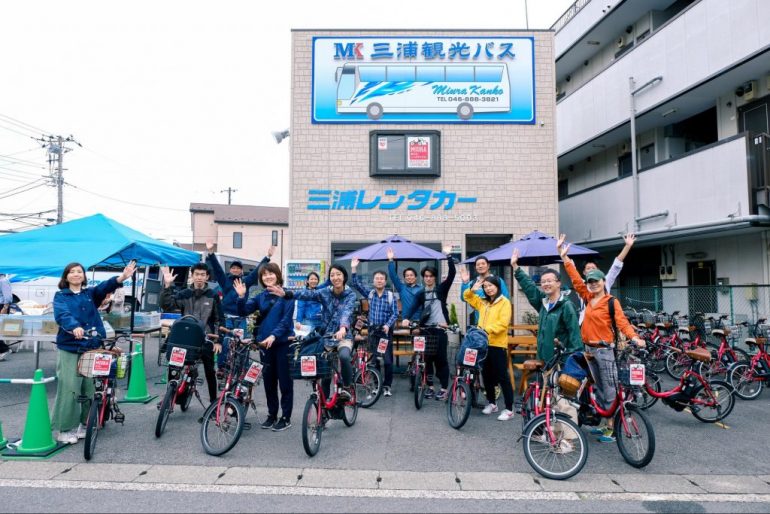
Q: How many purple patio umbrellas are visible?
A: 2